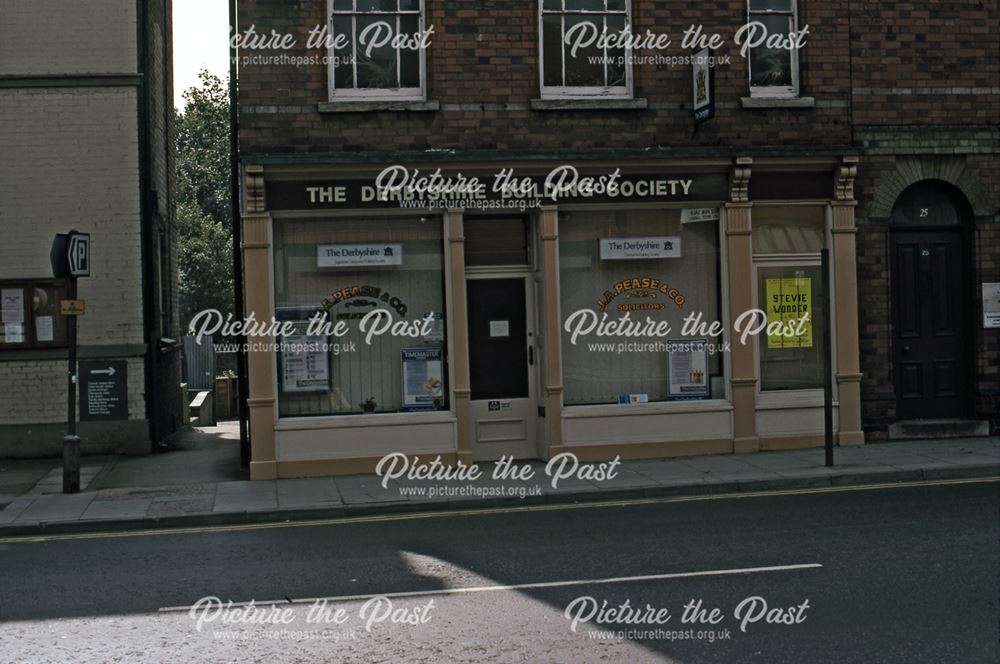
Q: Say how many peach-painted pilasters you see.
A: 5